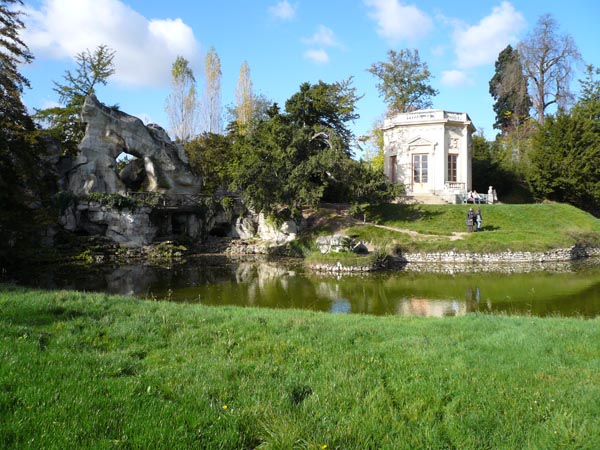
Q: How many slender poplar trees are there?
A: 3